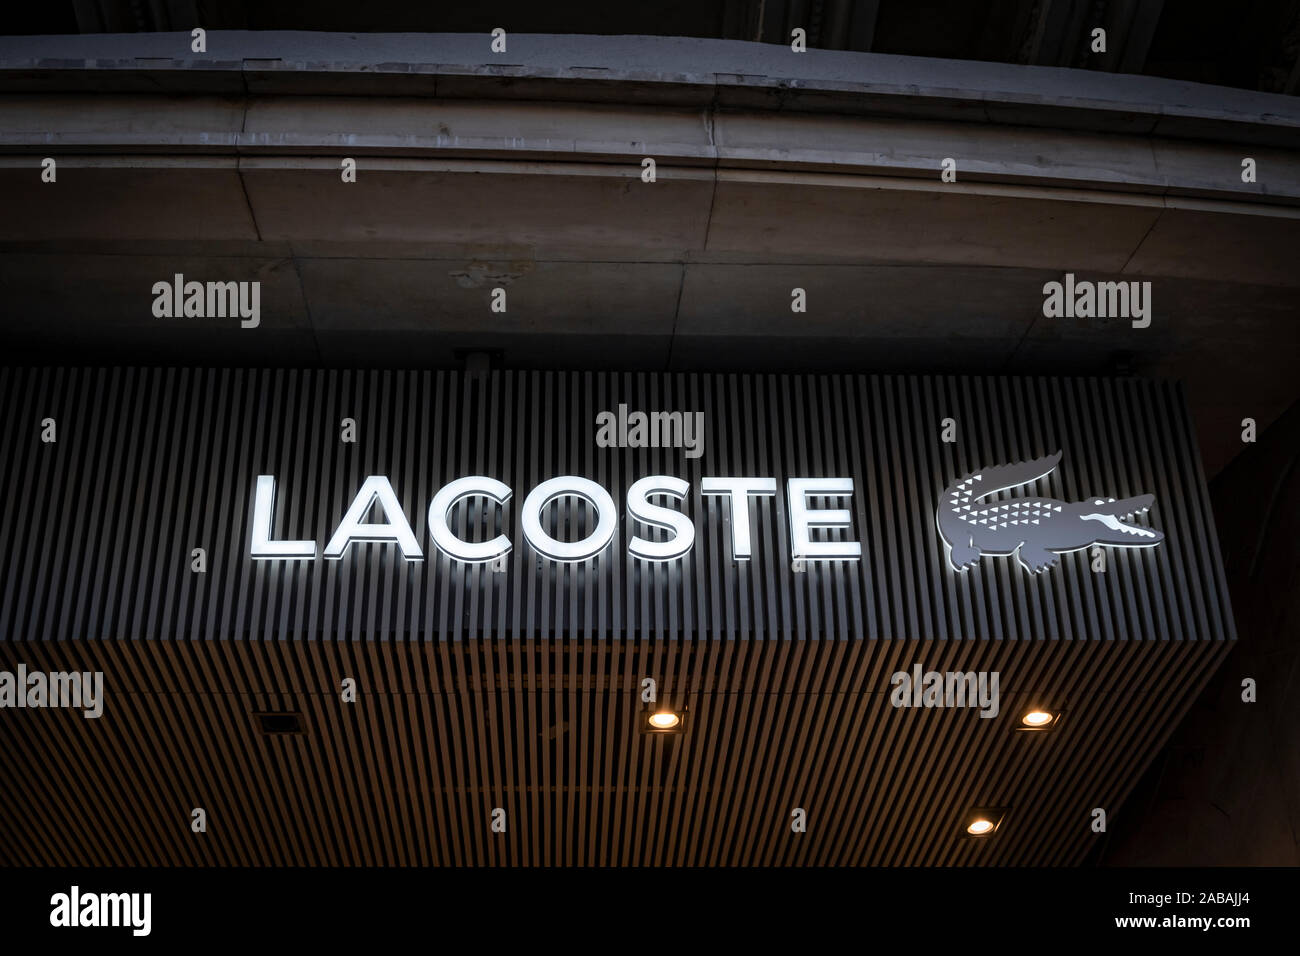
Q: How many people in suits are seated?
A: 0